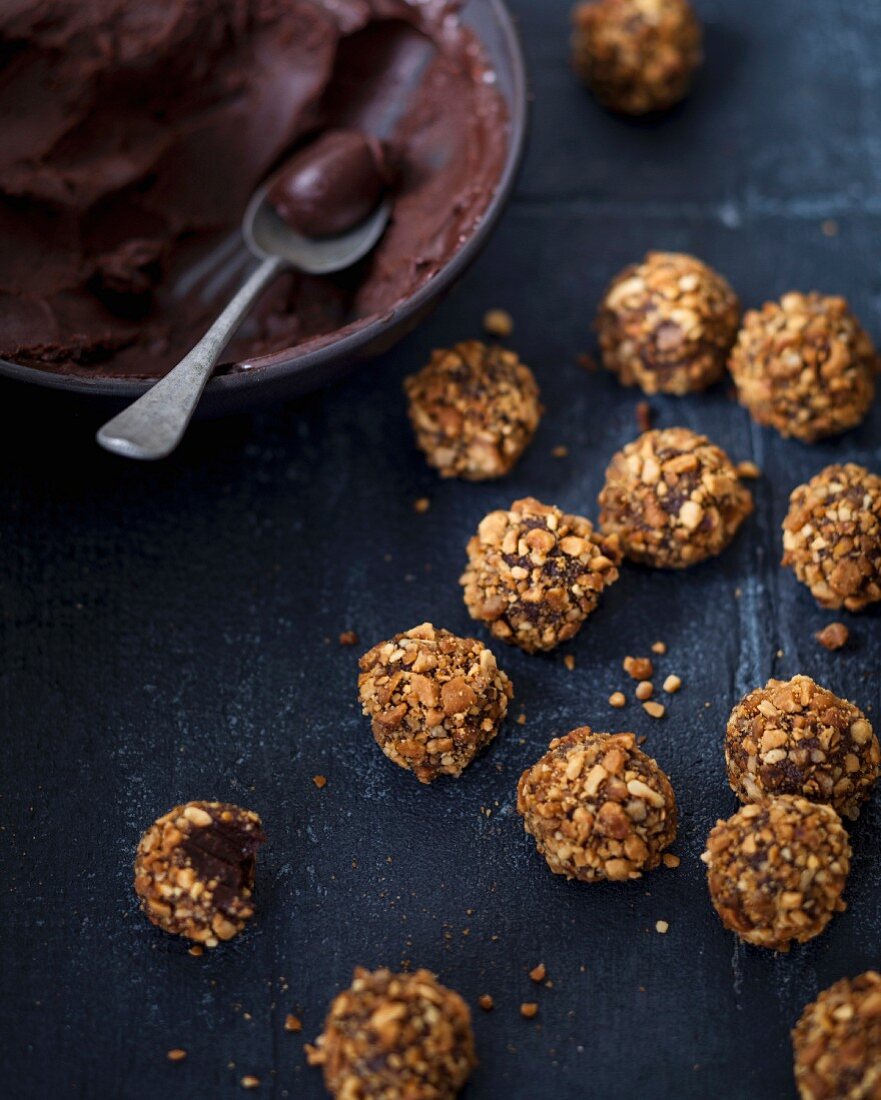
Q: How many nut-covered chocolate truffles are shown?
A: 14